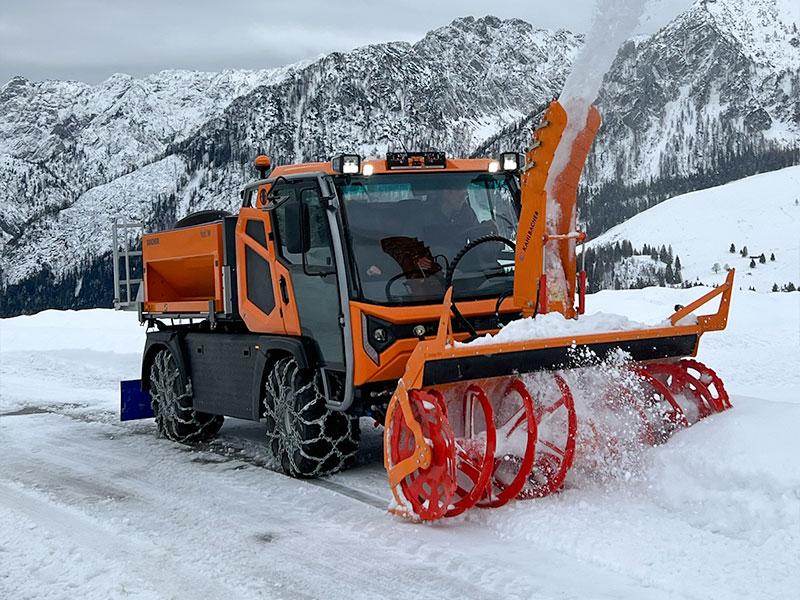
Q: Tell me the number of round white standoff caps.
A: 0